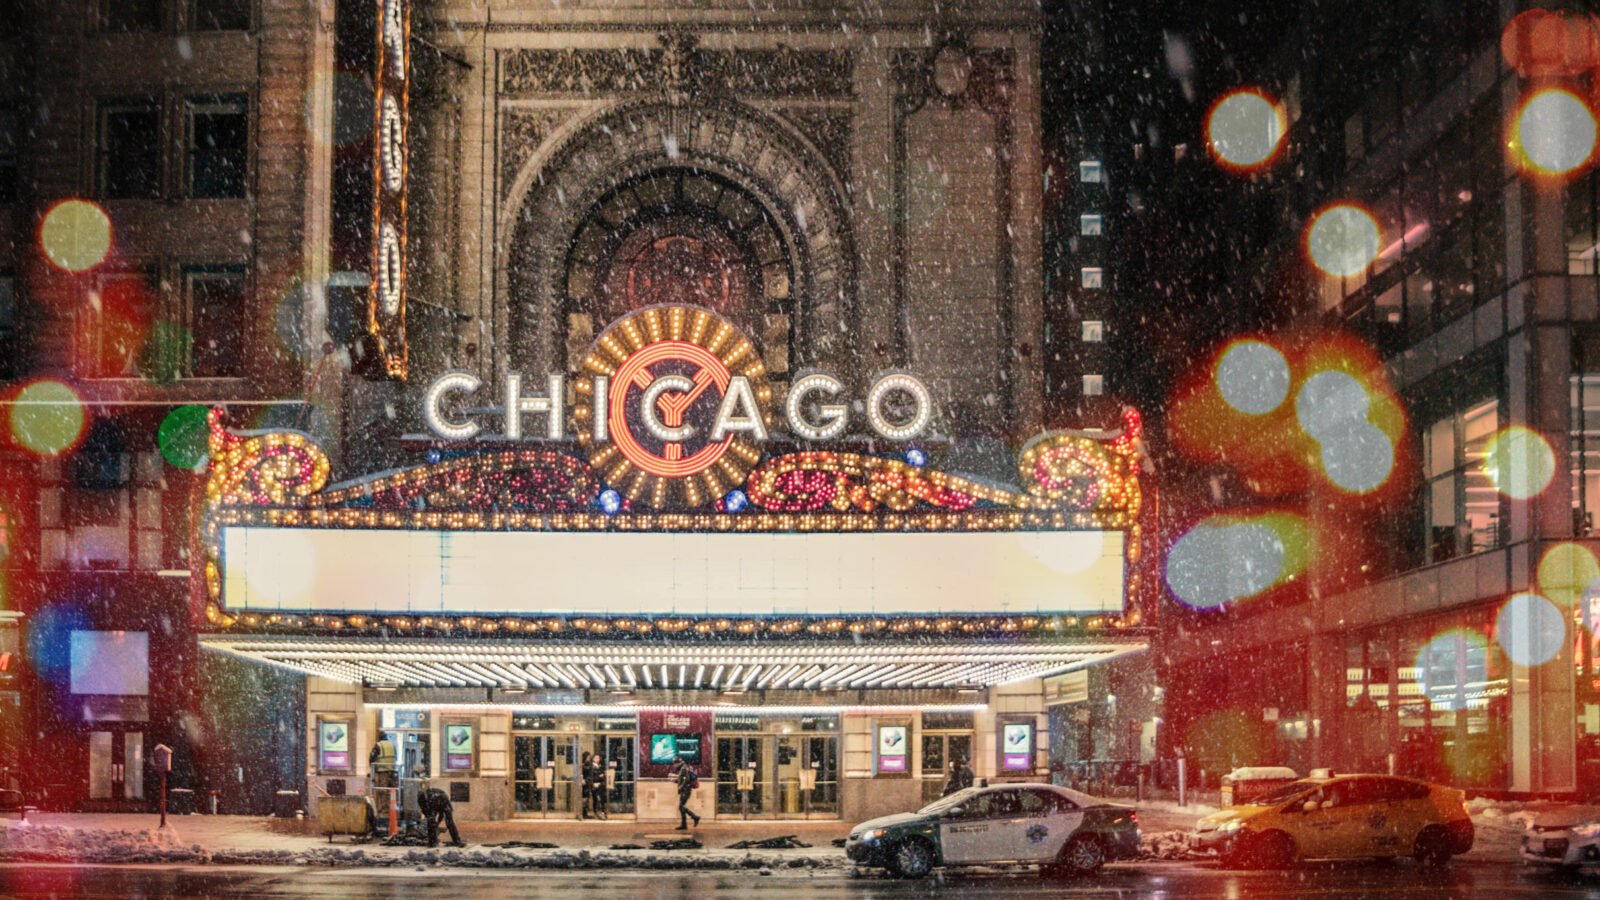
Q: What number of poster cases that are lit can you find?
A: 4